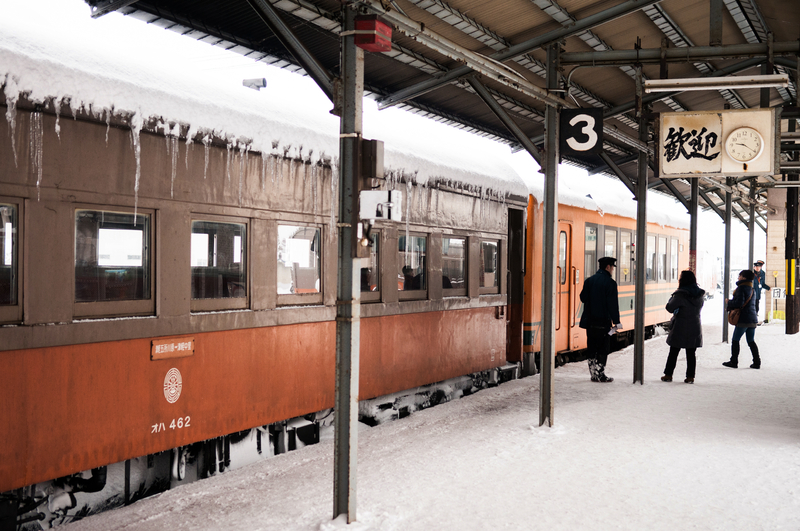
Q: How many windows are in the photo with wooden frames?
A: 8